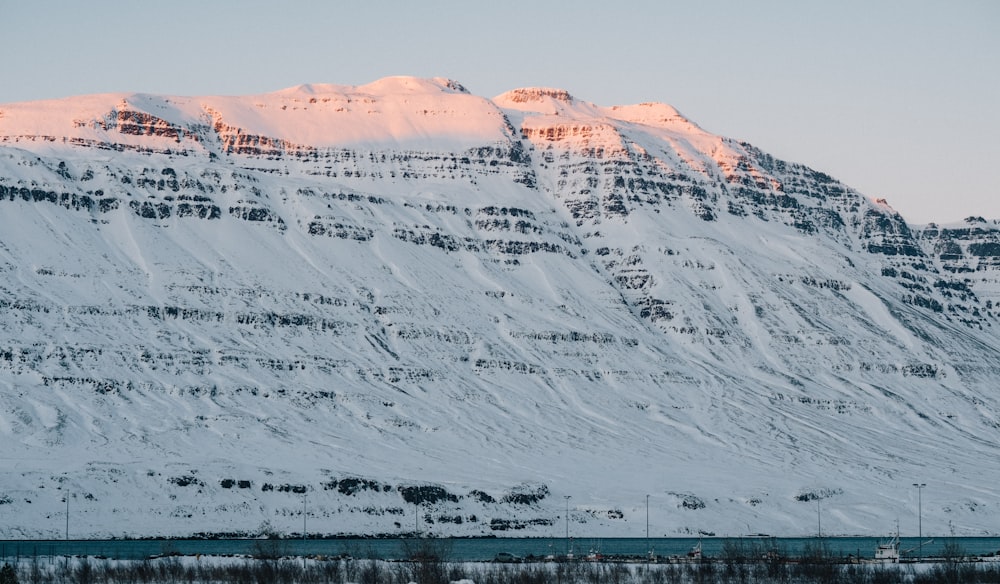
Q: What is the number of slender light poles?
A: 7